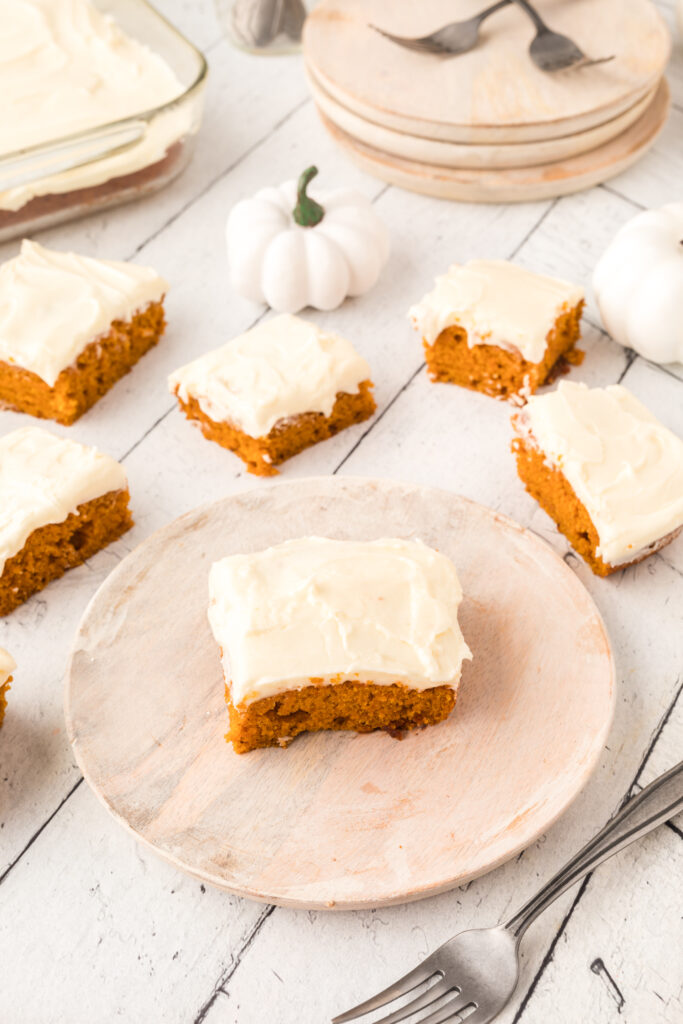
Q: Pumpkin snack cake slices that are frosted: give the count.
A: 7